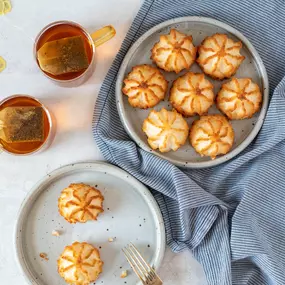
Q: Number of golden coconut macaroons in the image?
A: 9